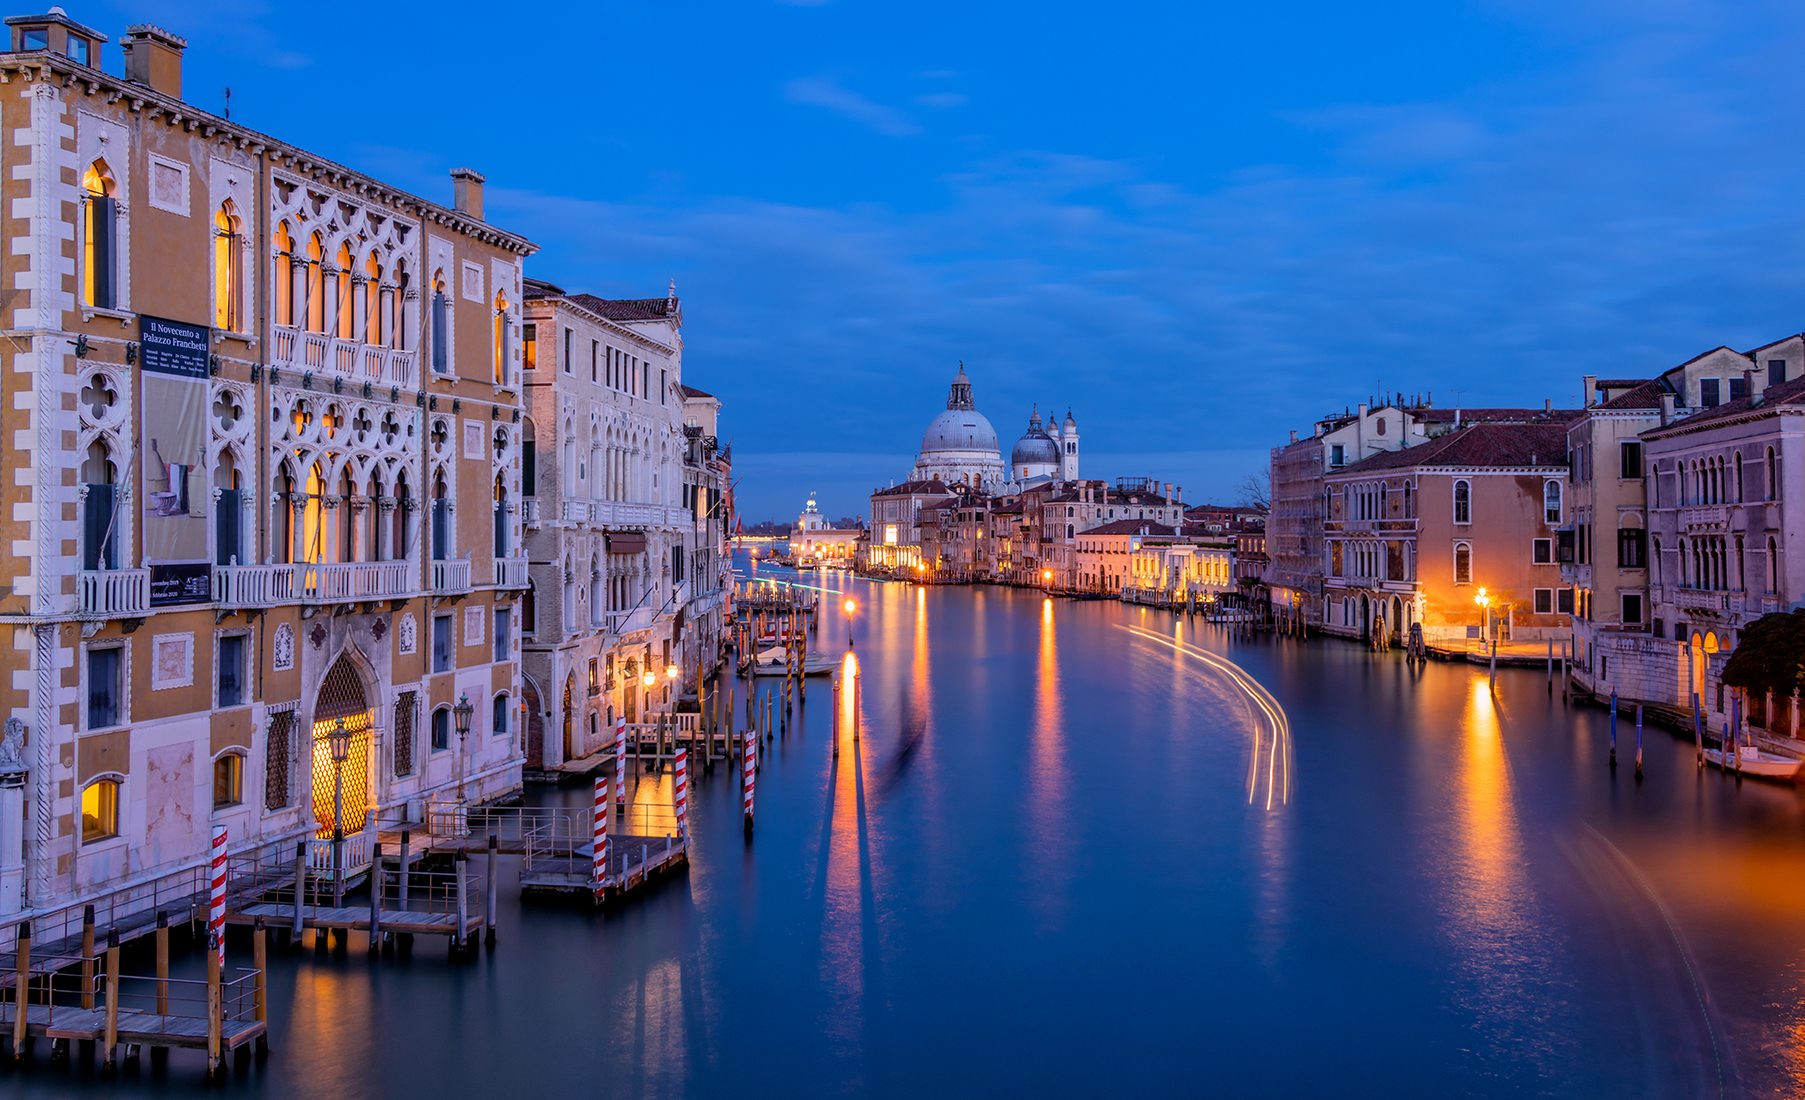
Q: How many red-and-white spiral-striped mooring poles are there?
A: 5